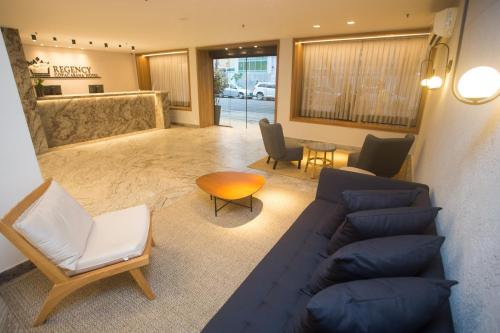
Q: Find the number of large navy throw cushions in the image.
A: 4